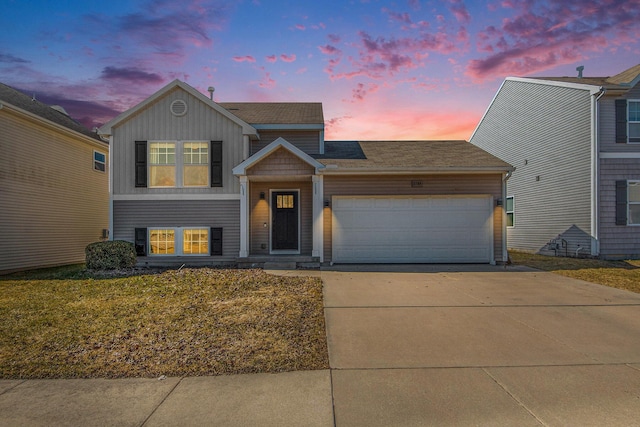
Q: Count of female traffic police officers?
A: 0